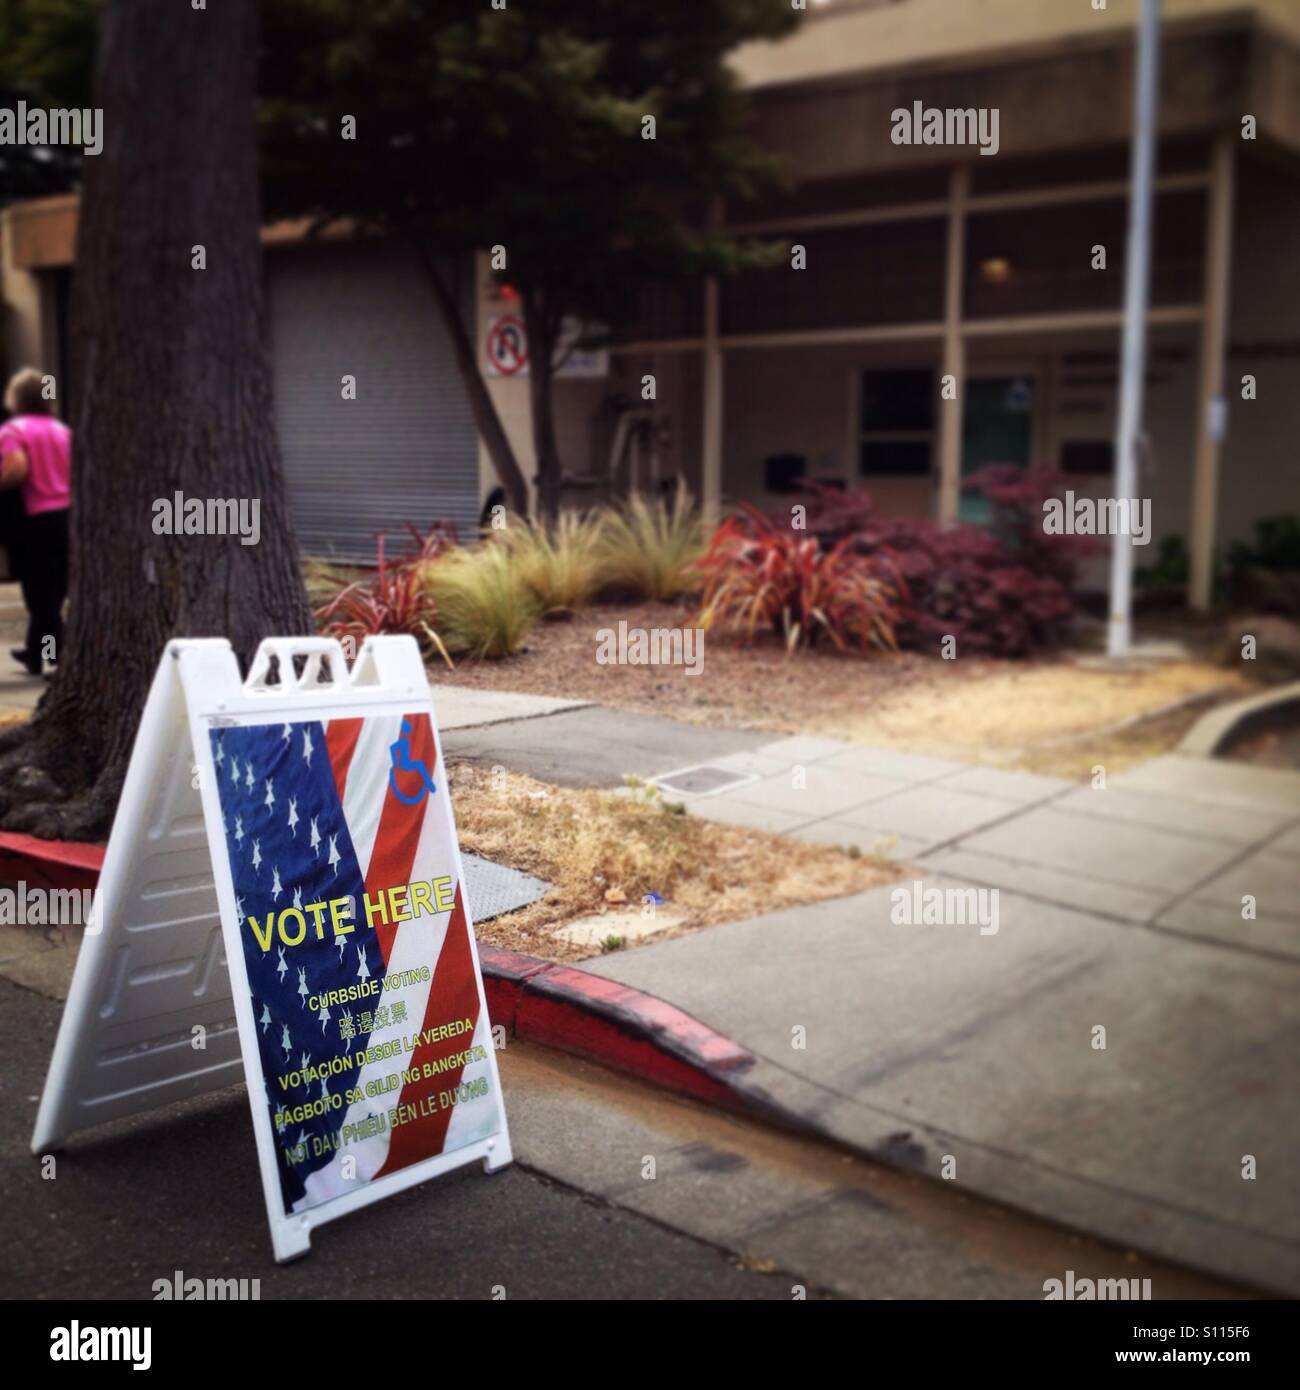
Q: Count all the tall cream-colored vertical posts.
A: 3